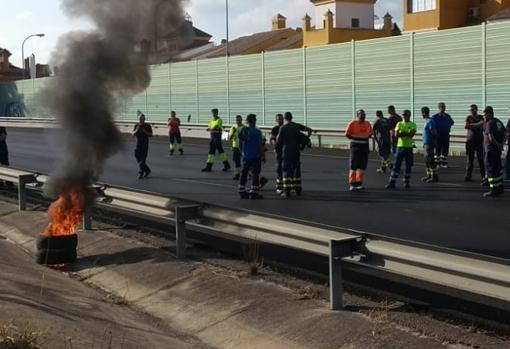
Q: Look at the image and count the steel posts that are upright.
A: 4